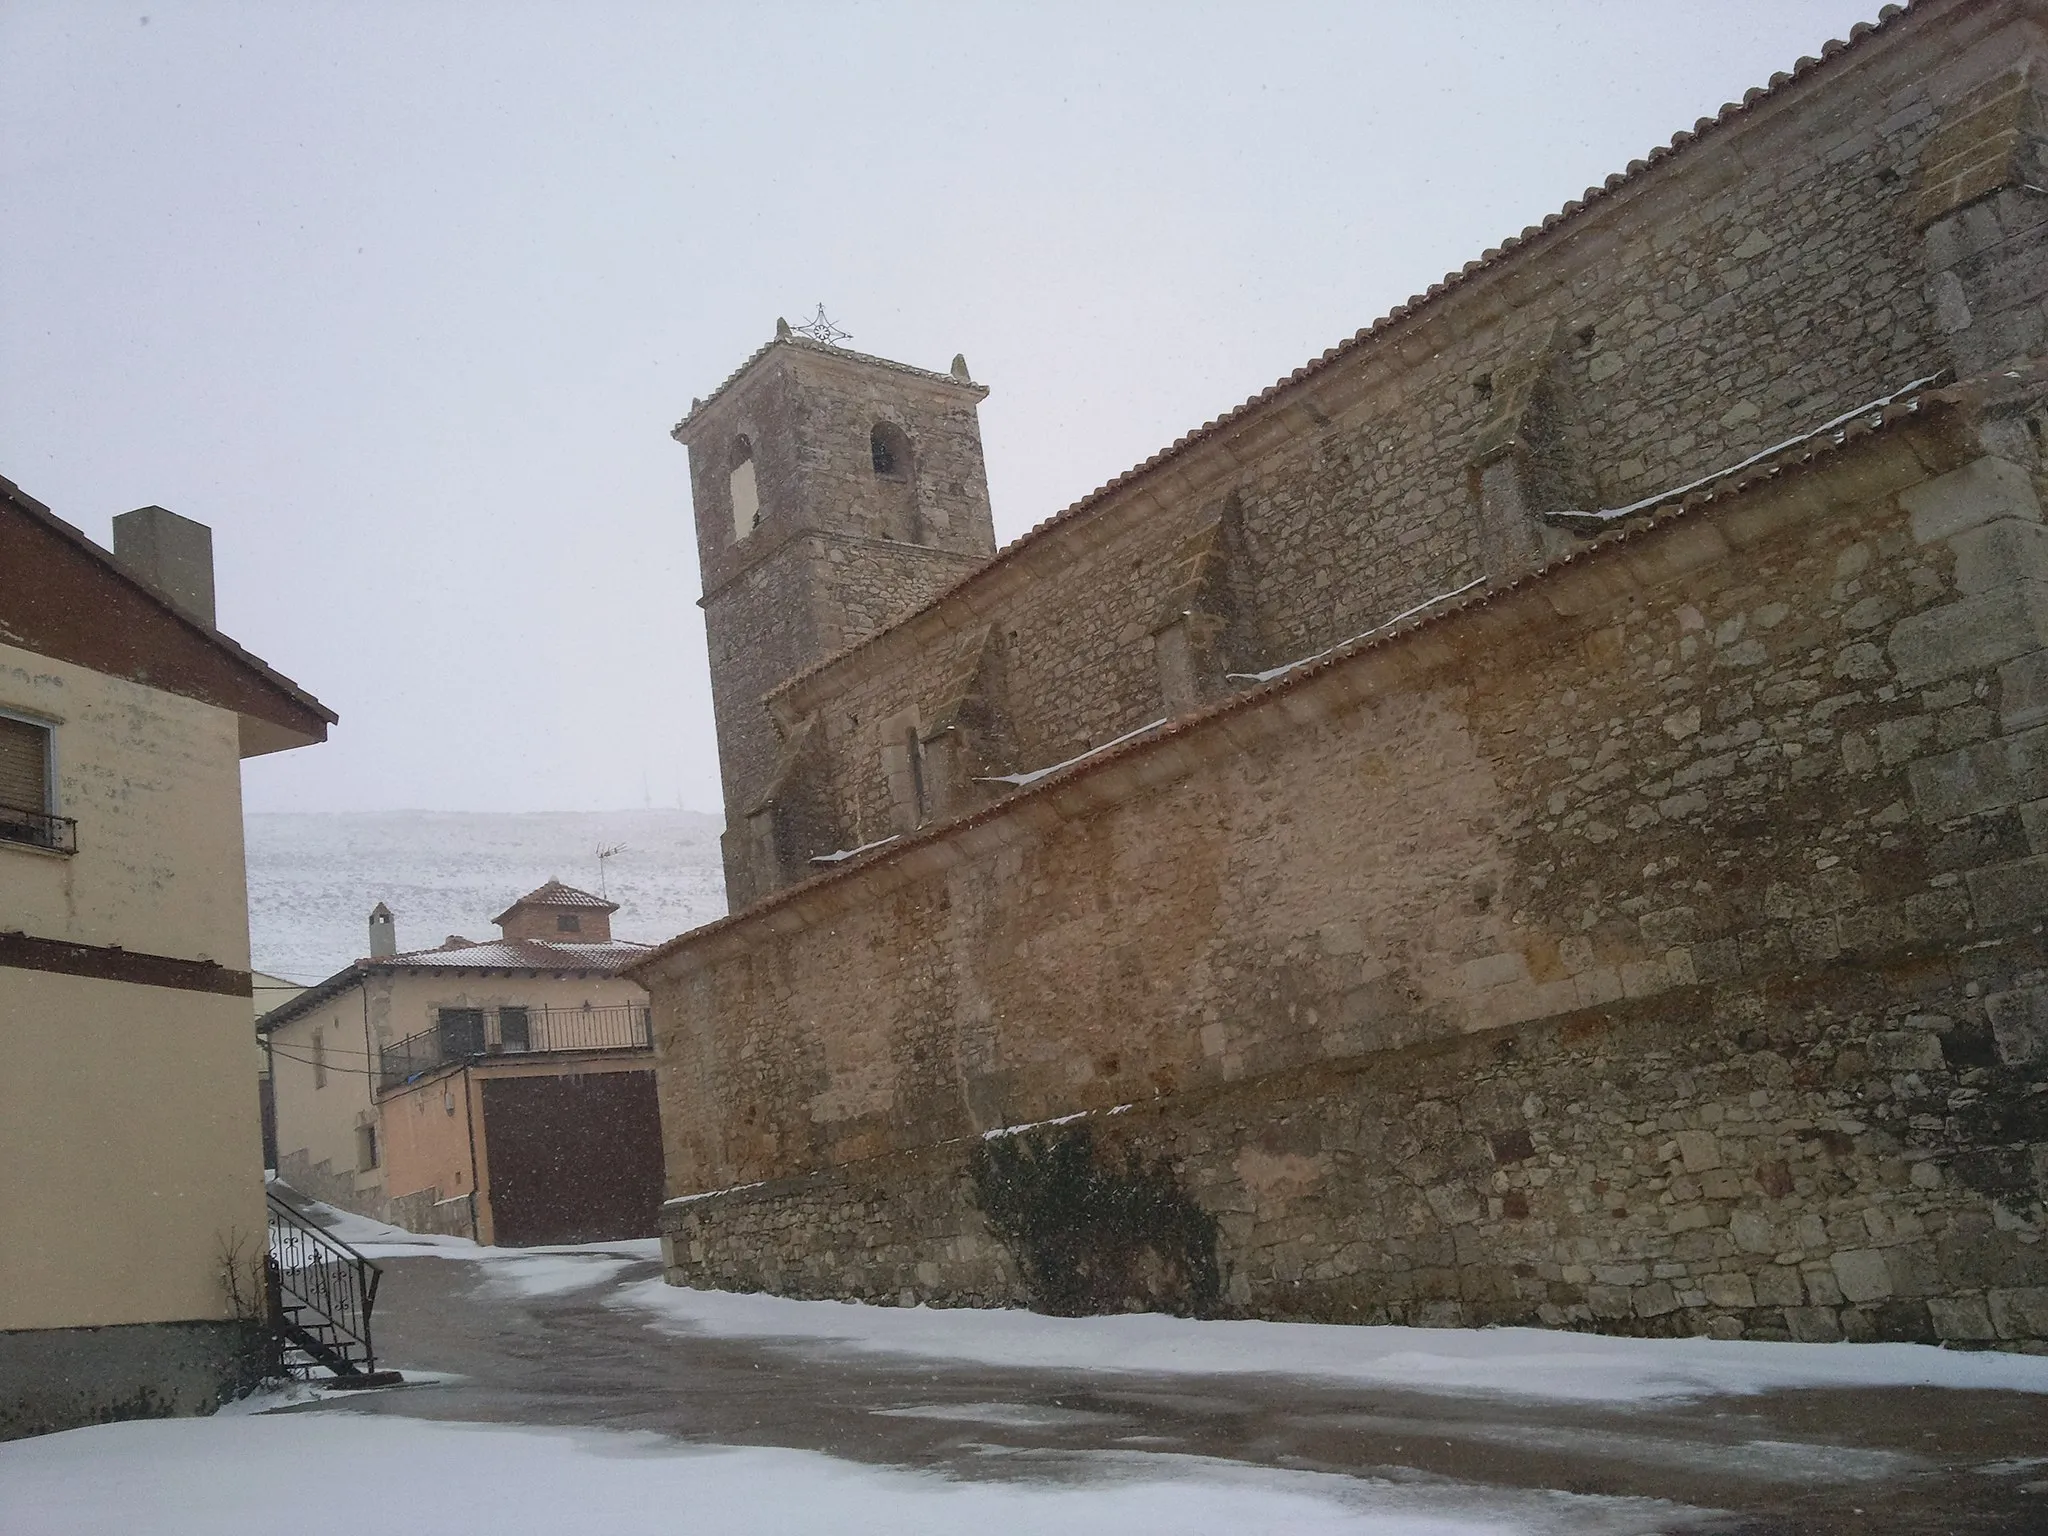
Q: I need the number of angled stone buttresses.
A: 5